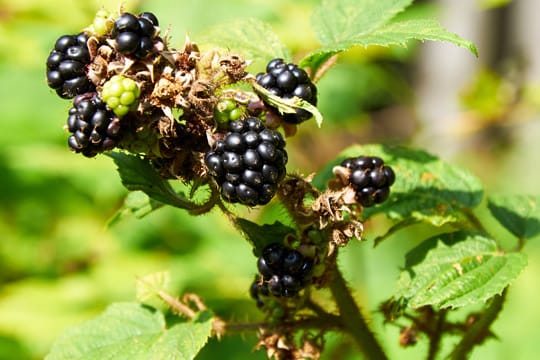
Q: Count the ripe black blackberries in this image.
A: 7